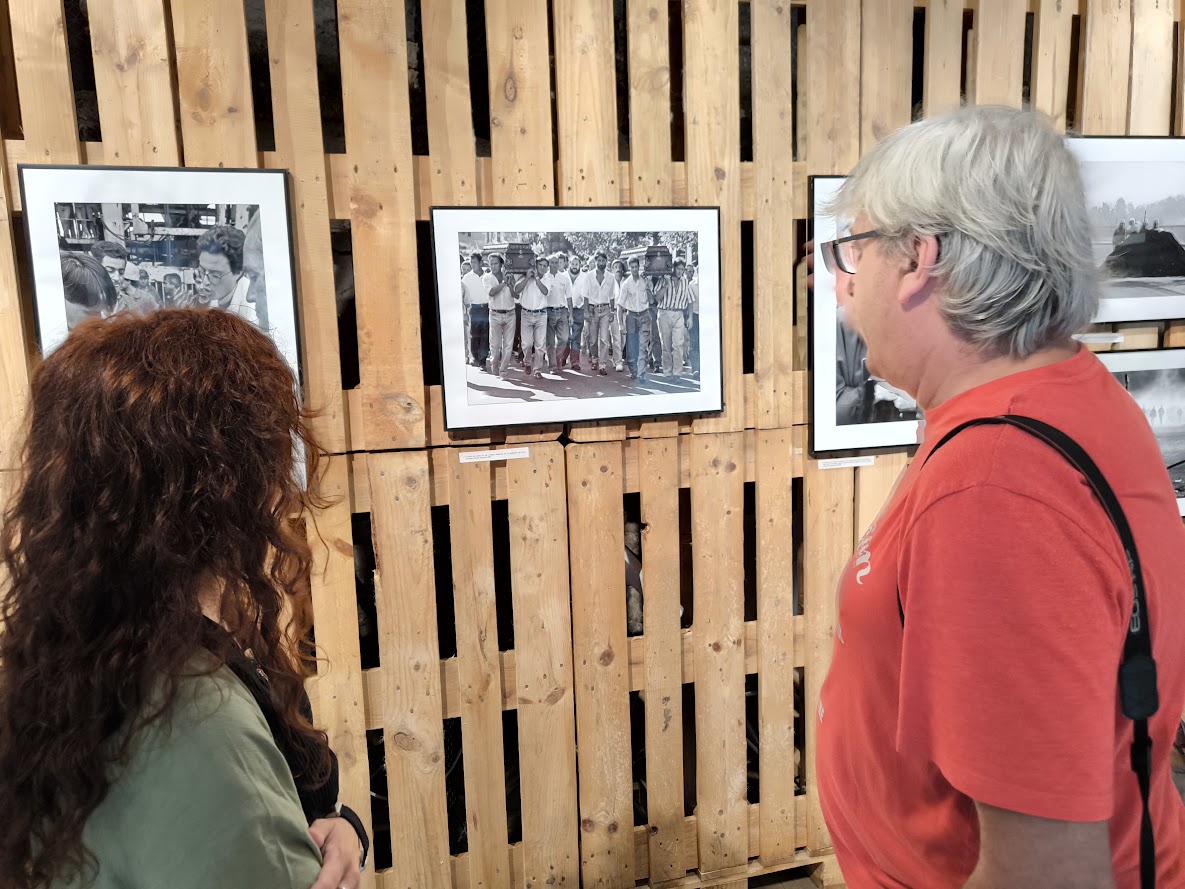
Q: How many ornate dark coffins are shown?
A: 2